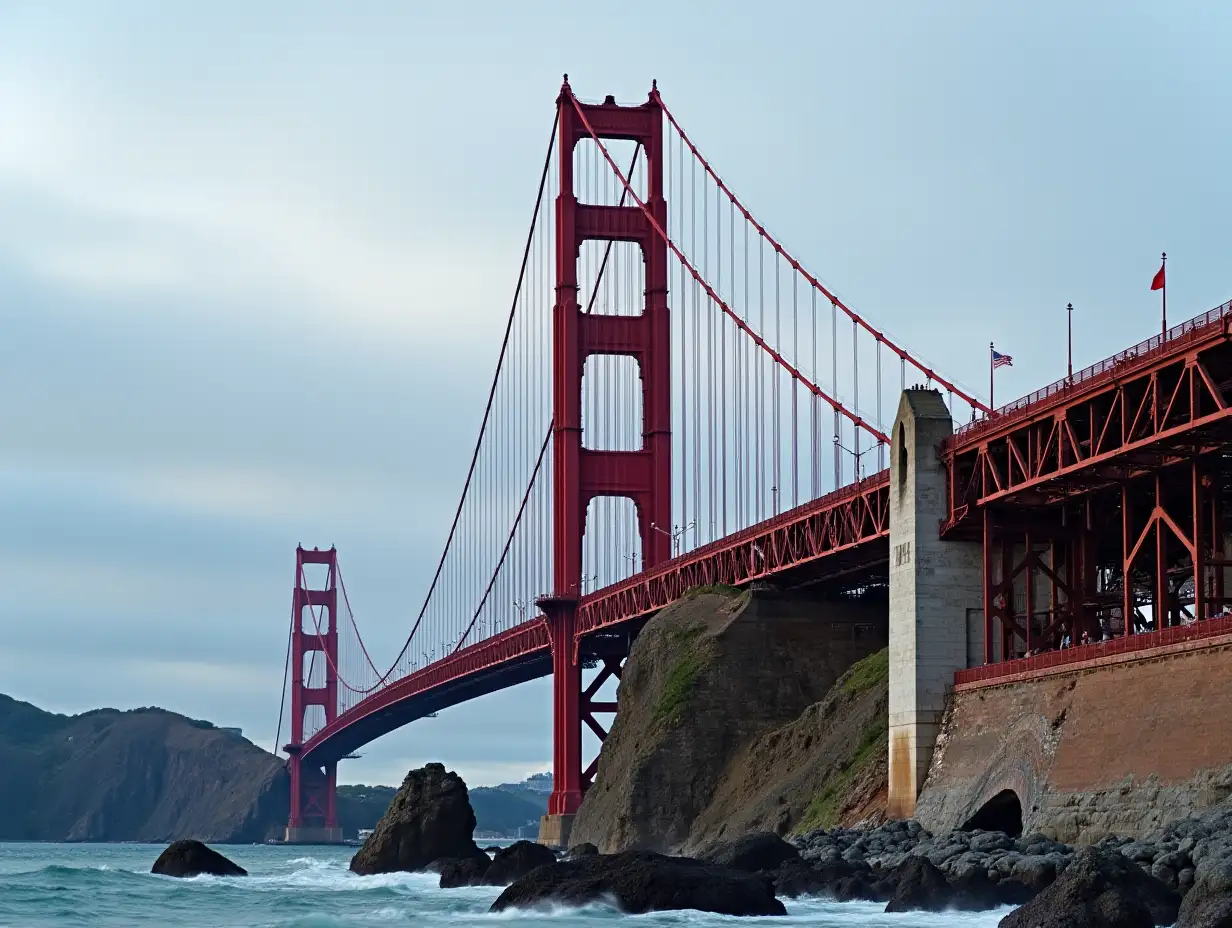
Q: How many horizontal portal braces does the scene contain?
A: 8